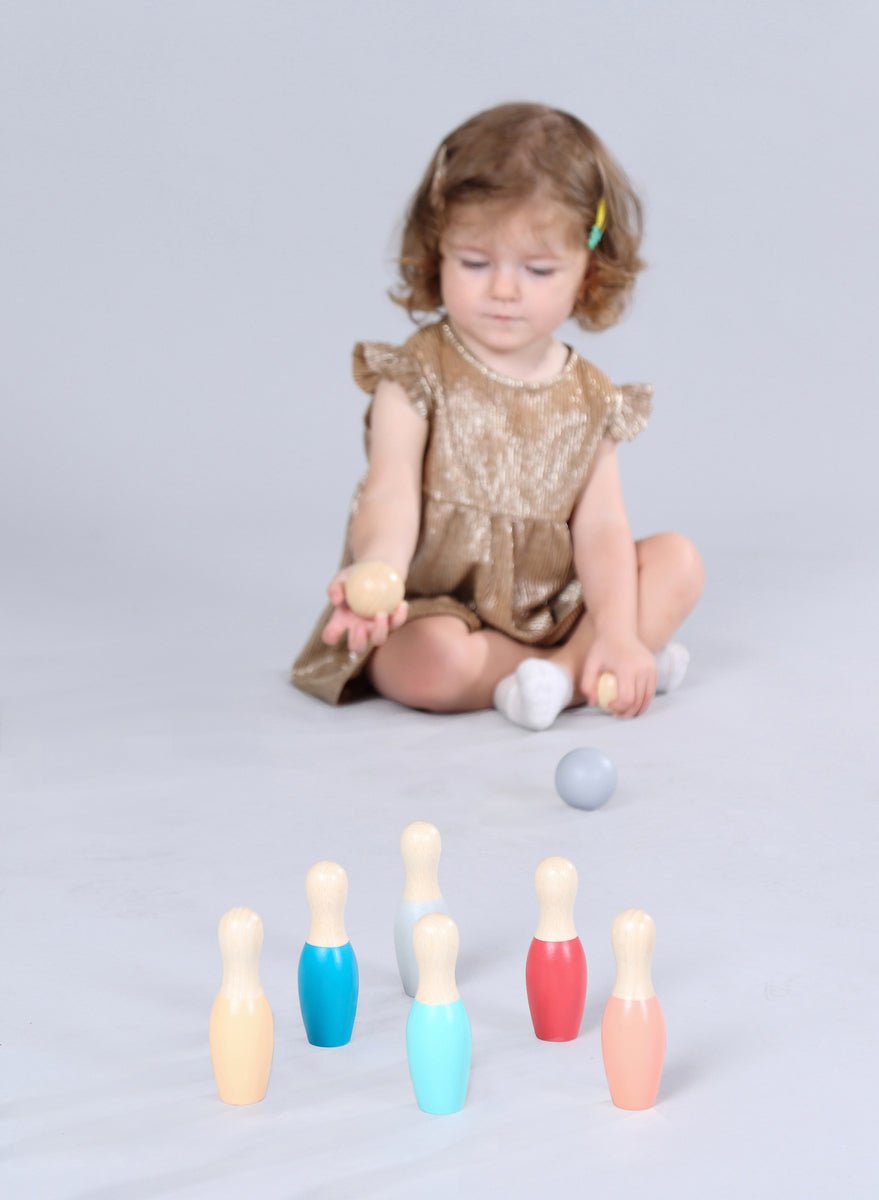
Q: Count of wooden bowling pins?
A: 6